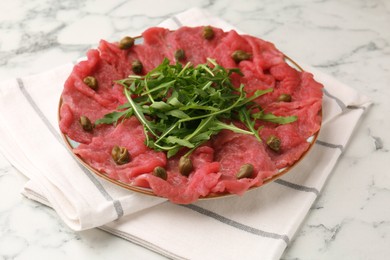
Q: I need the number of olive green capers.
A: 13